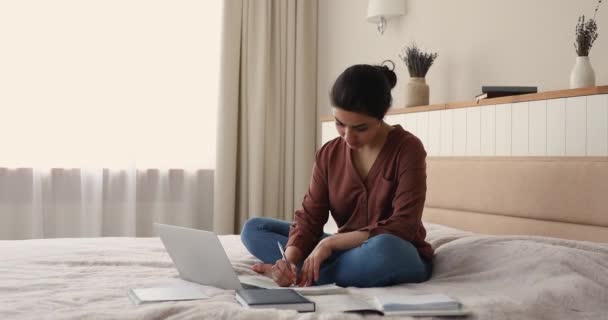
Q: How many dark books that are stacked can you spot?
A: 2